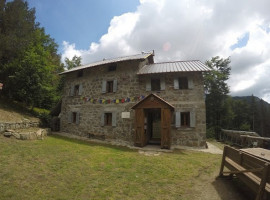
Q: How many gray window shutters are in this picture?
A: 14